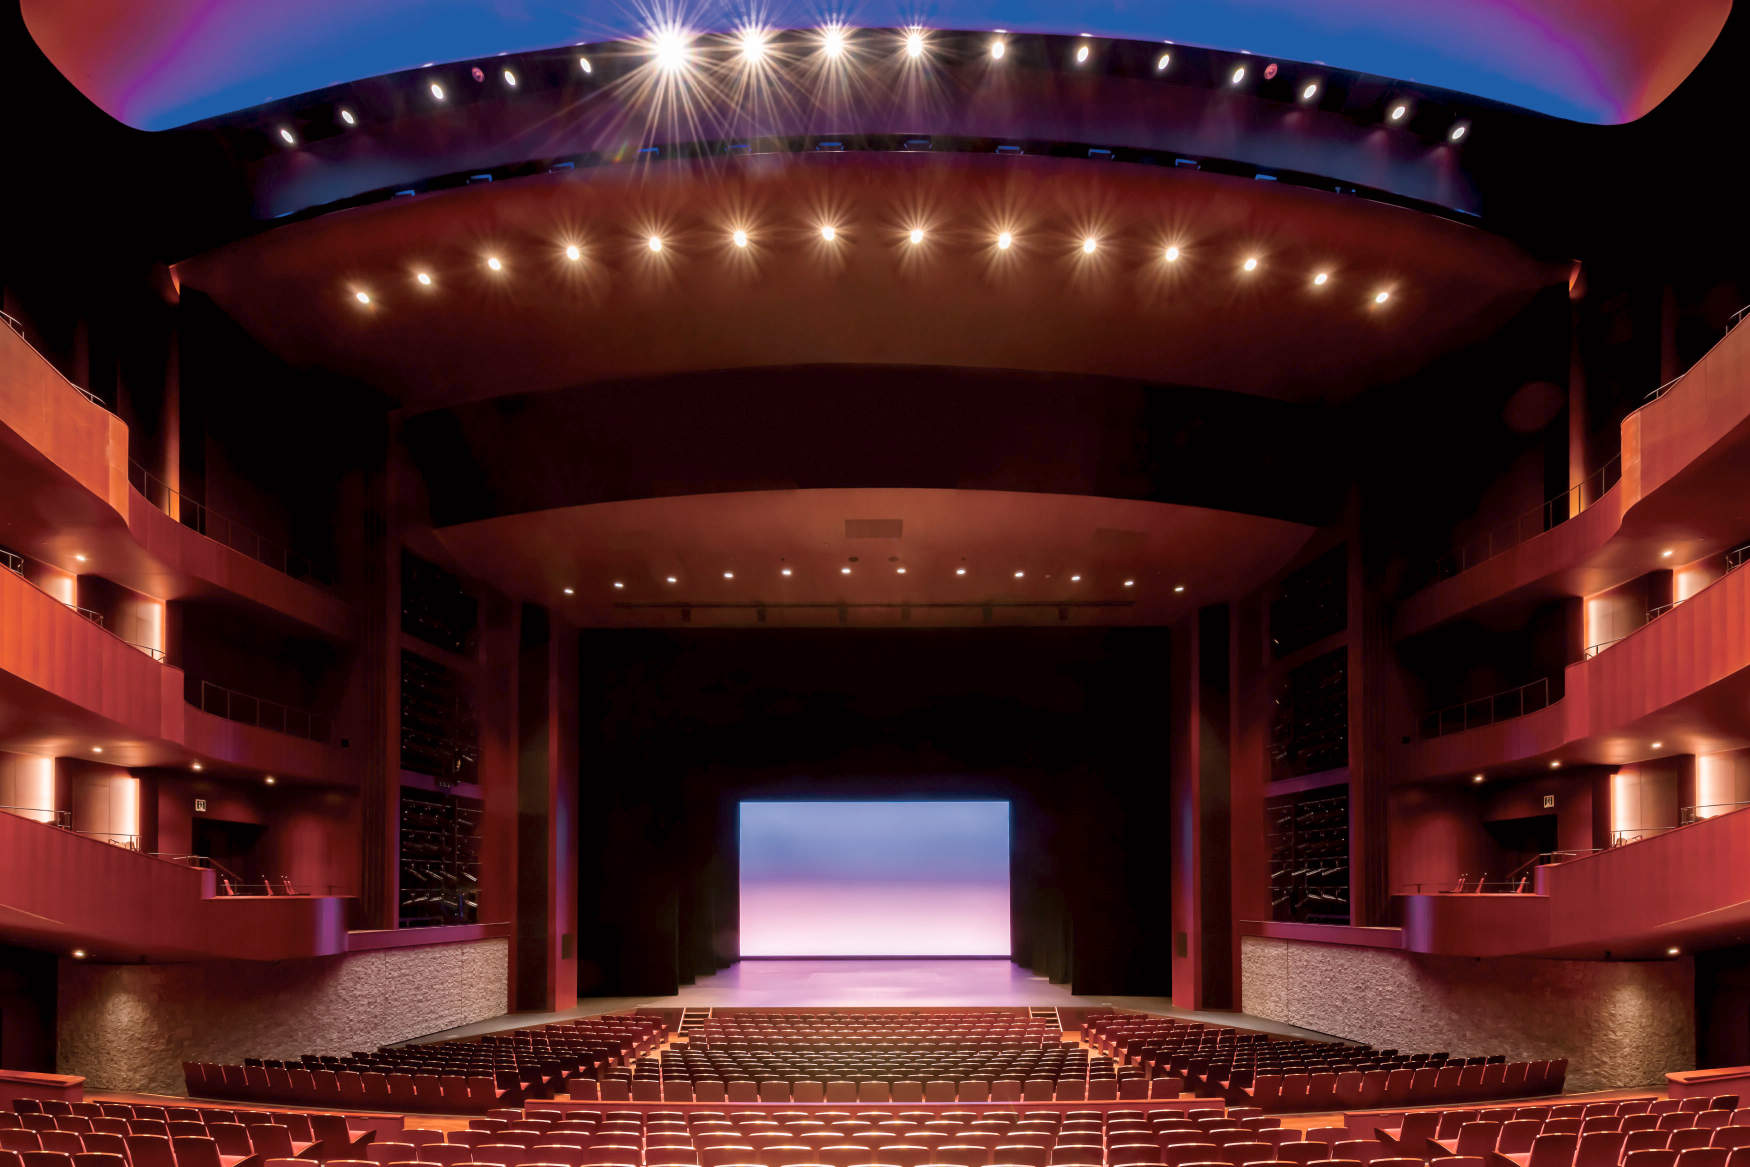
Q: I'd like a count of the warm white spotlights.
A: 14